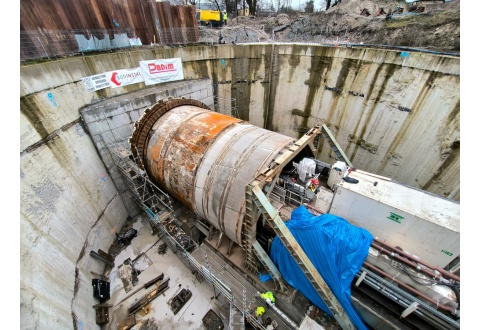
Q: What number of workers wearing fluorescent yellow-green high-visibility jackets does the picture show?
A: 3